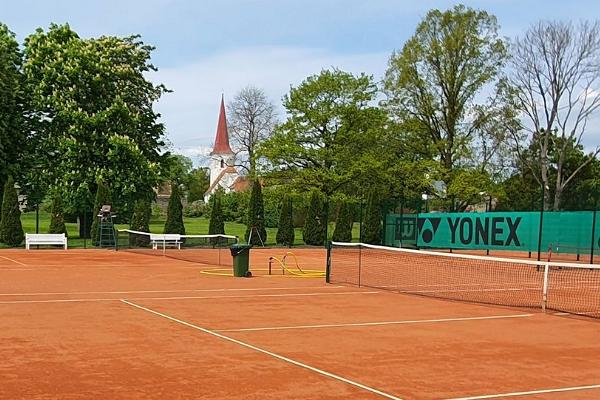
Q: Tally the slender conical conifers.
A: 11